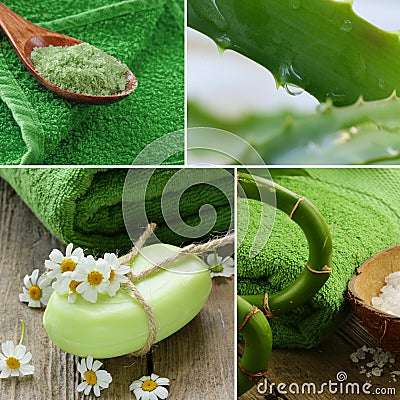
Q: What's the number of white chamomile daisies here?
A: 9